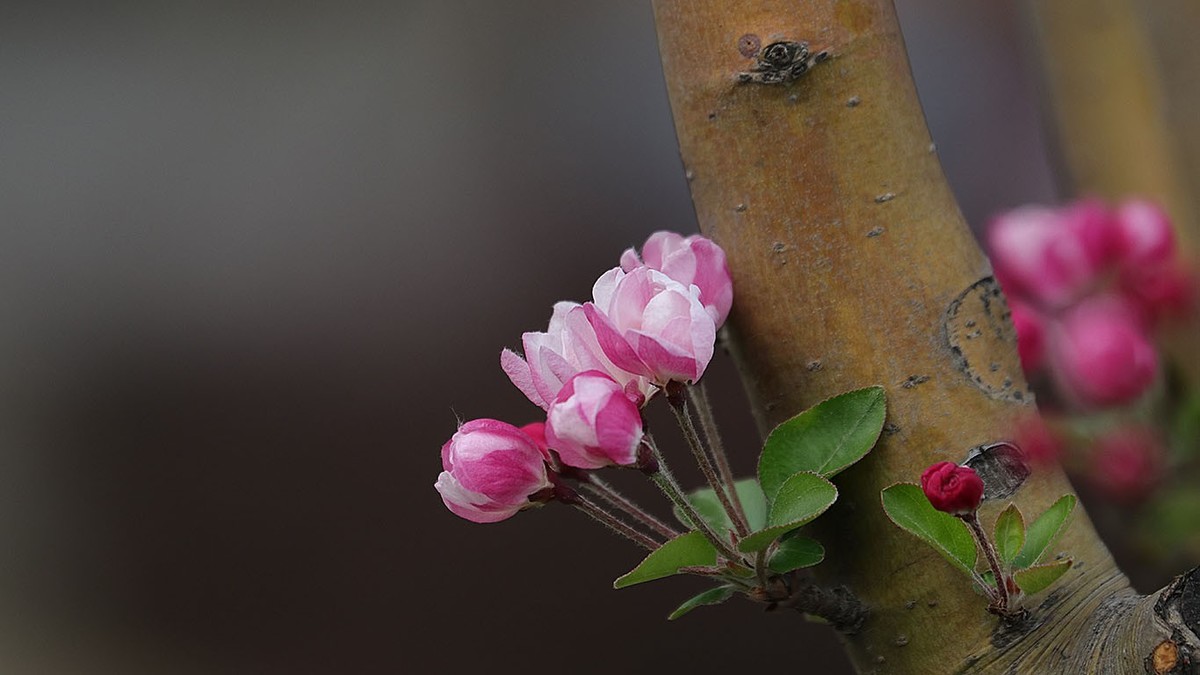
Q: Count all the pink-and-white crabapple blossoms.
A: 5